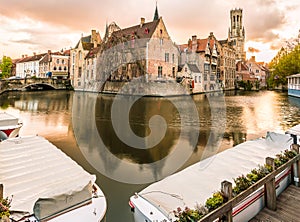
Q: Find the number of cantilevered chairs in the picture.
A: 0